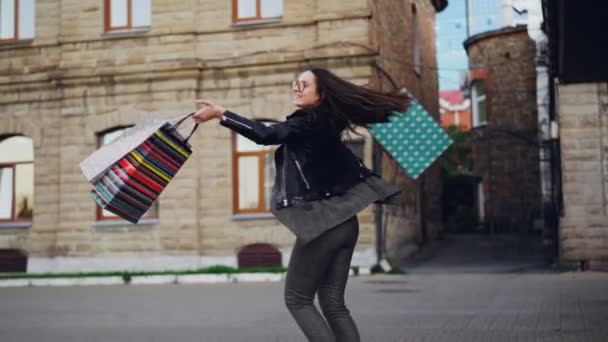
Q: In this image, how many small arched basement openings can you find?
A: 2